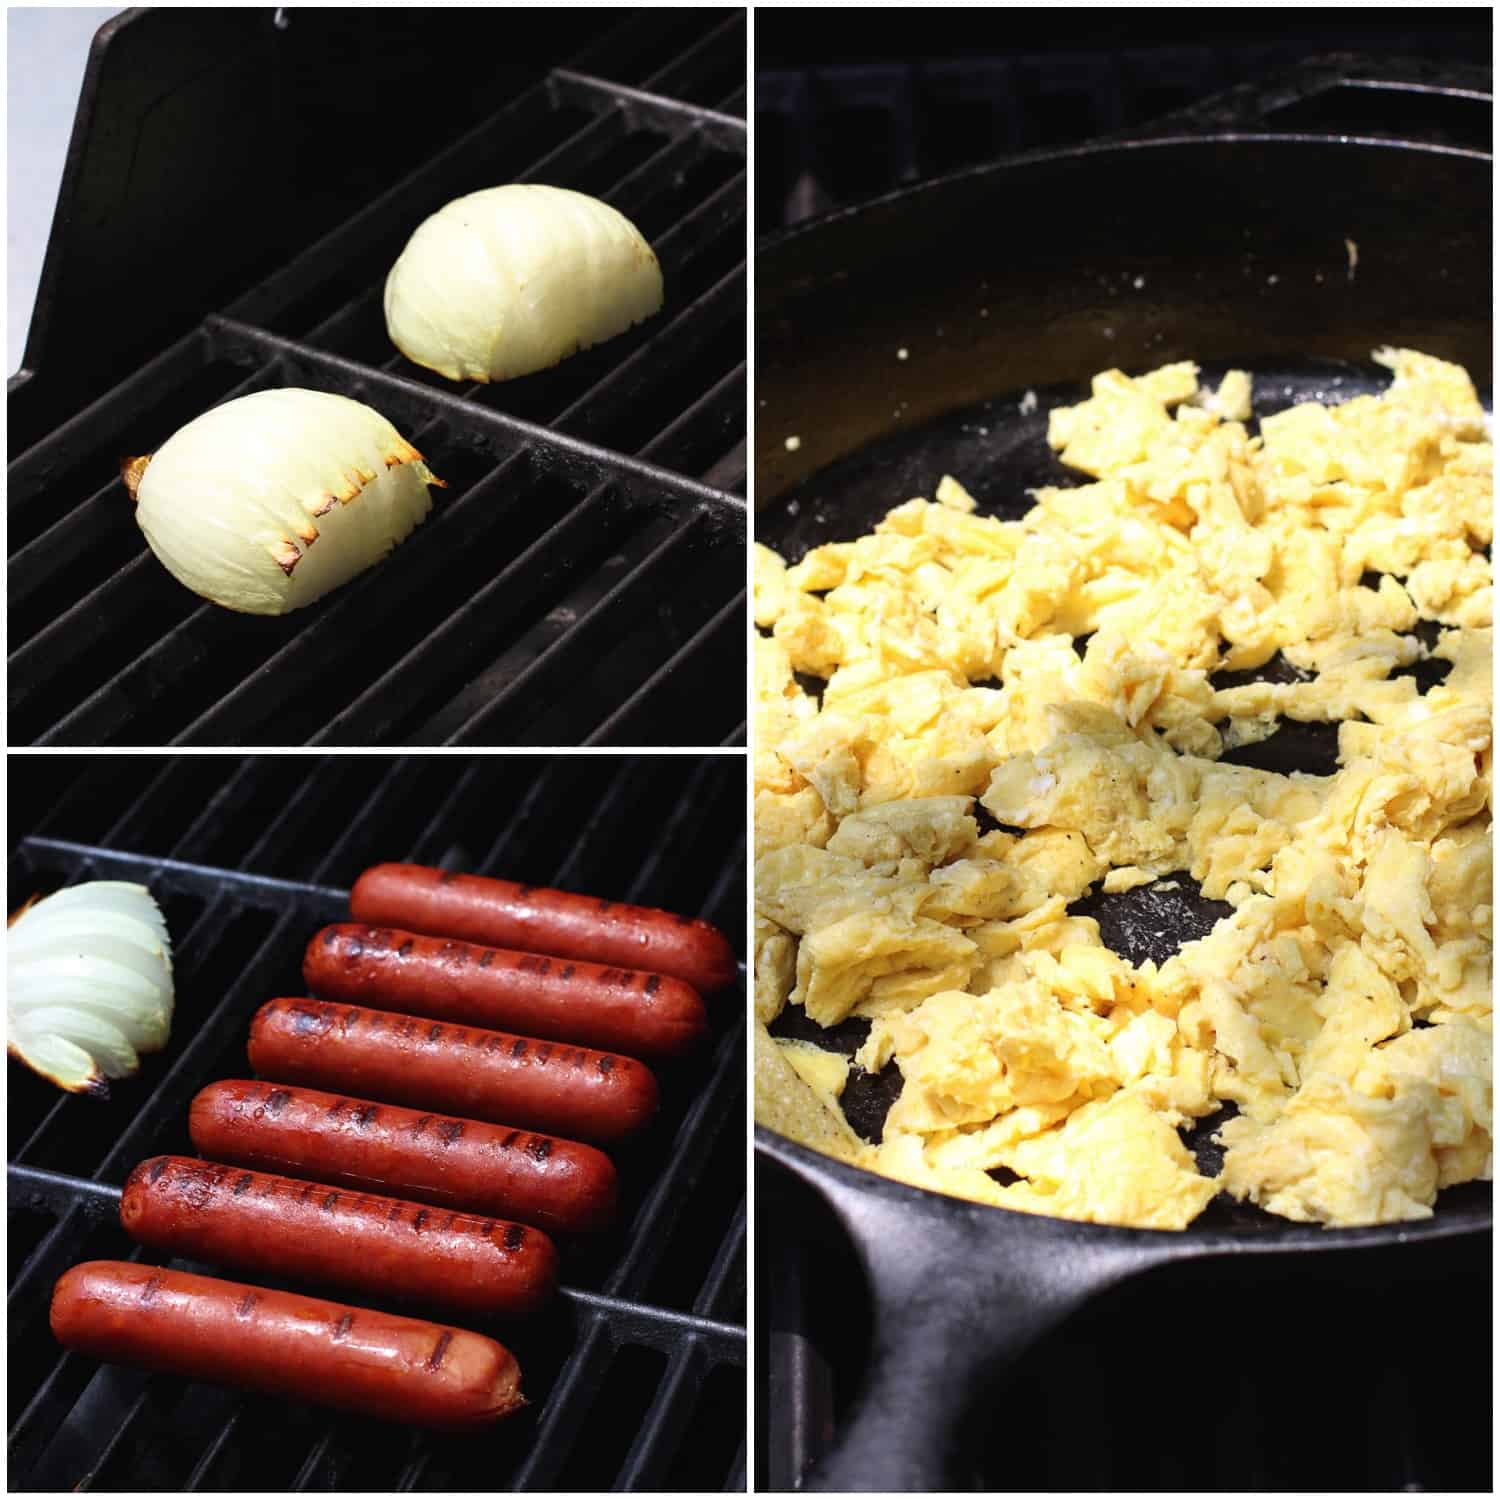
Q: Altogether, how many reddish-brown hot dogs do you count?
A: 6